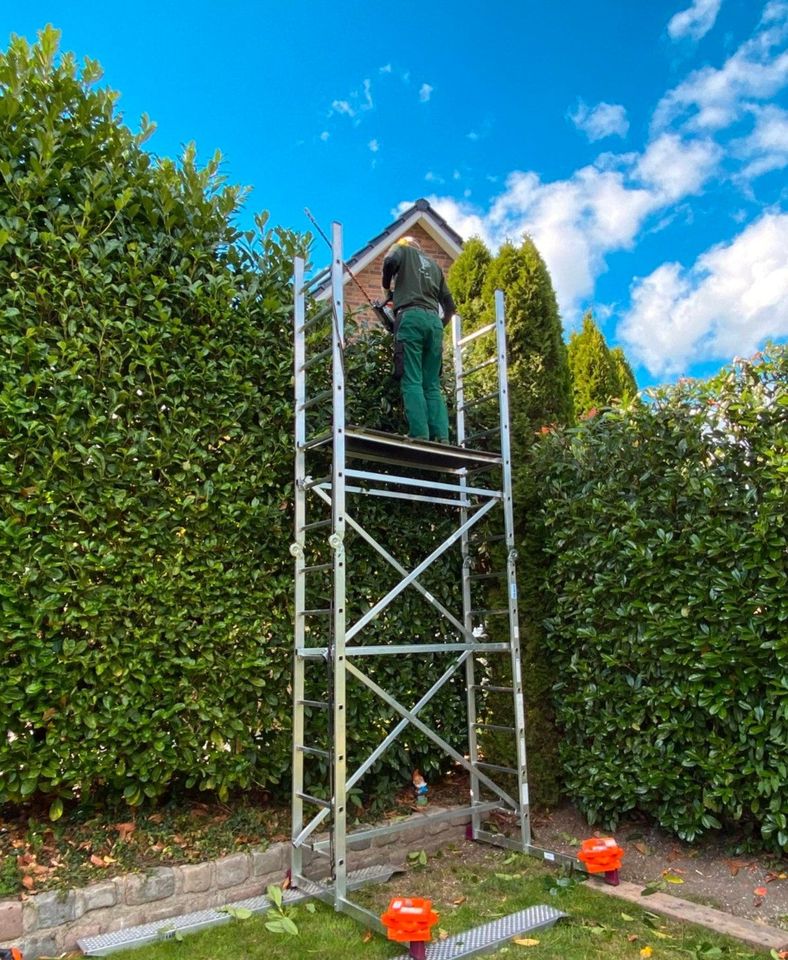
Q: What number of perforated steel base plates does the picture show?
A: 2